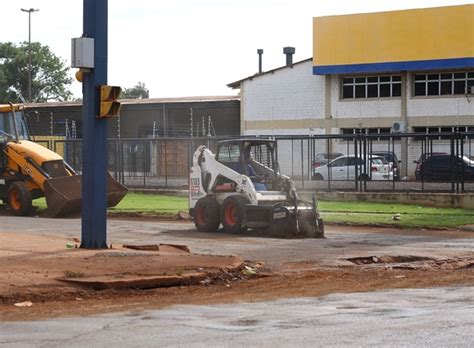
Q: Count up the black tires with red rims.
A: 2